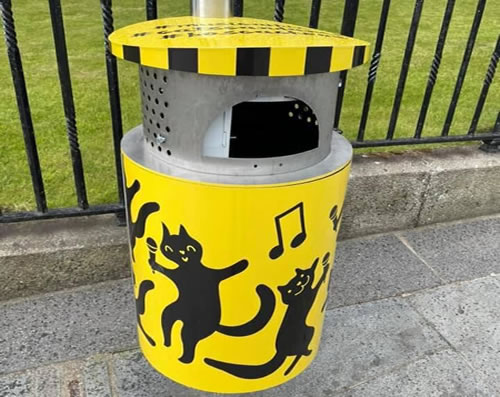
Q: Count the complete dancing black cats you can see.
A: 2